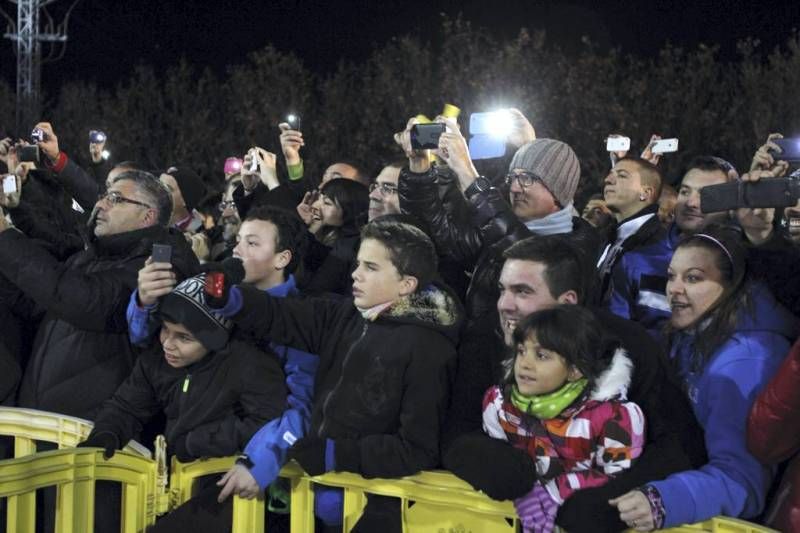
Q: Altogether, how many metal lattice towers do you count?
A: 1